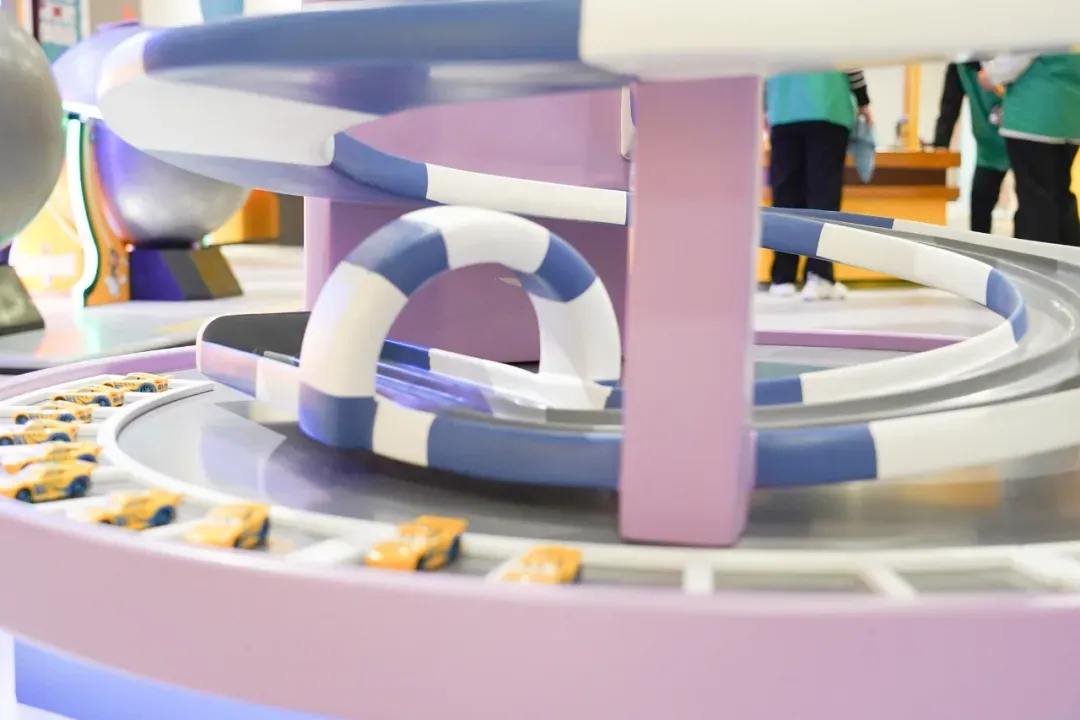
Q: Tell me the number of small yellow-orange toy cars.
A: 10